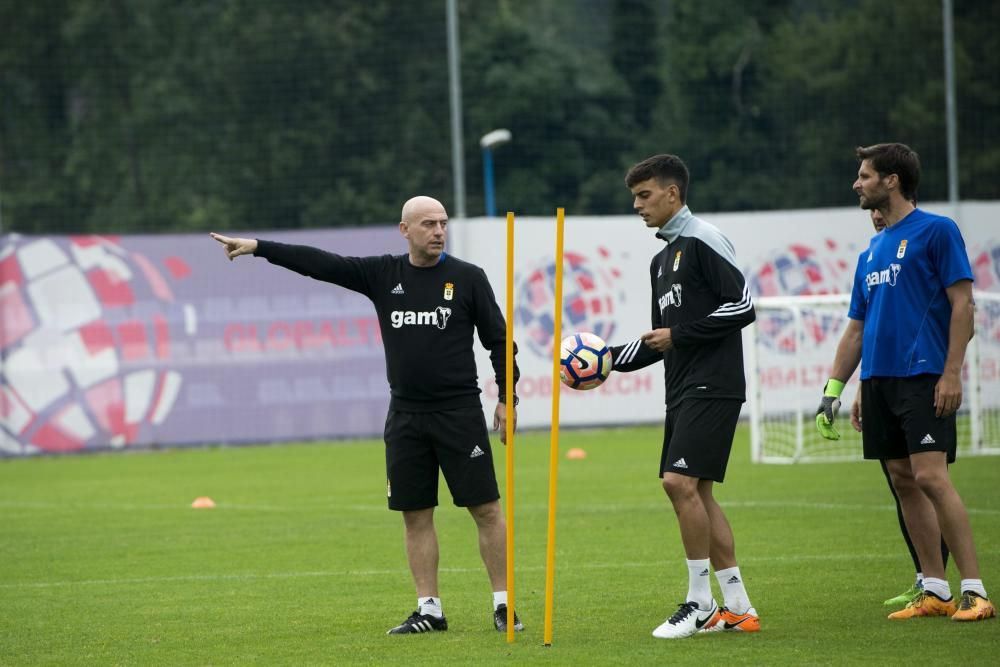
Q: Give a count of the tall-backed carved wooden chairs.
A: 0